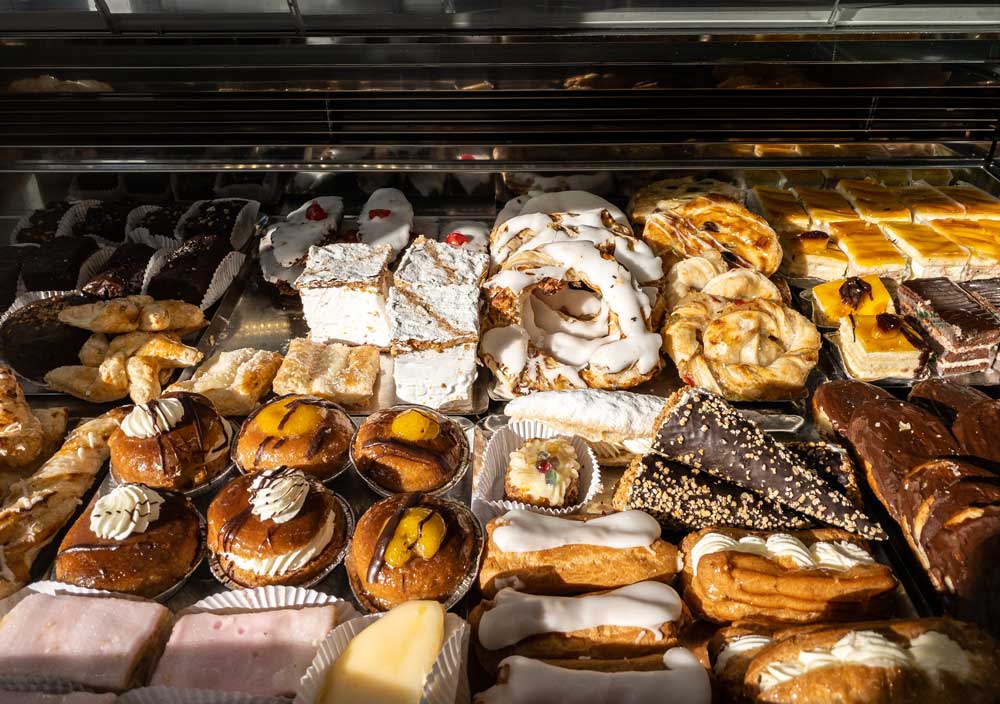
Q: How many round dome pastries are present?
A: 6